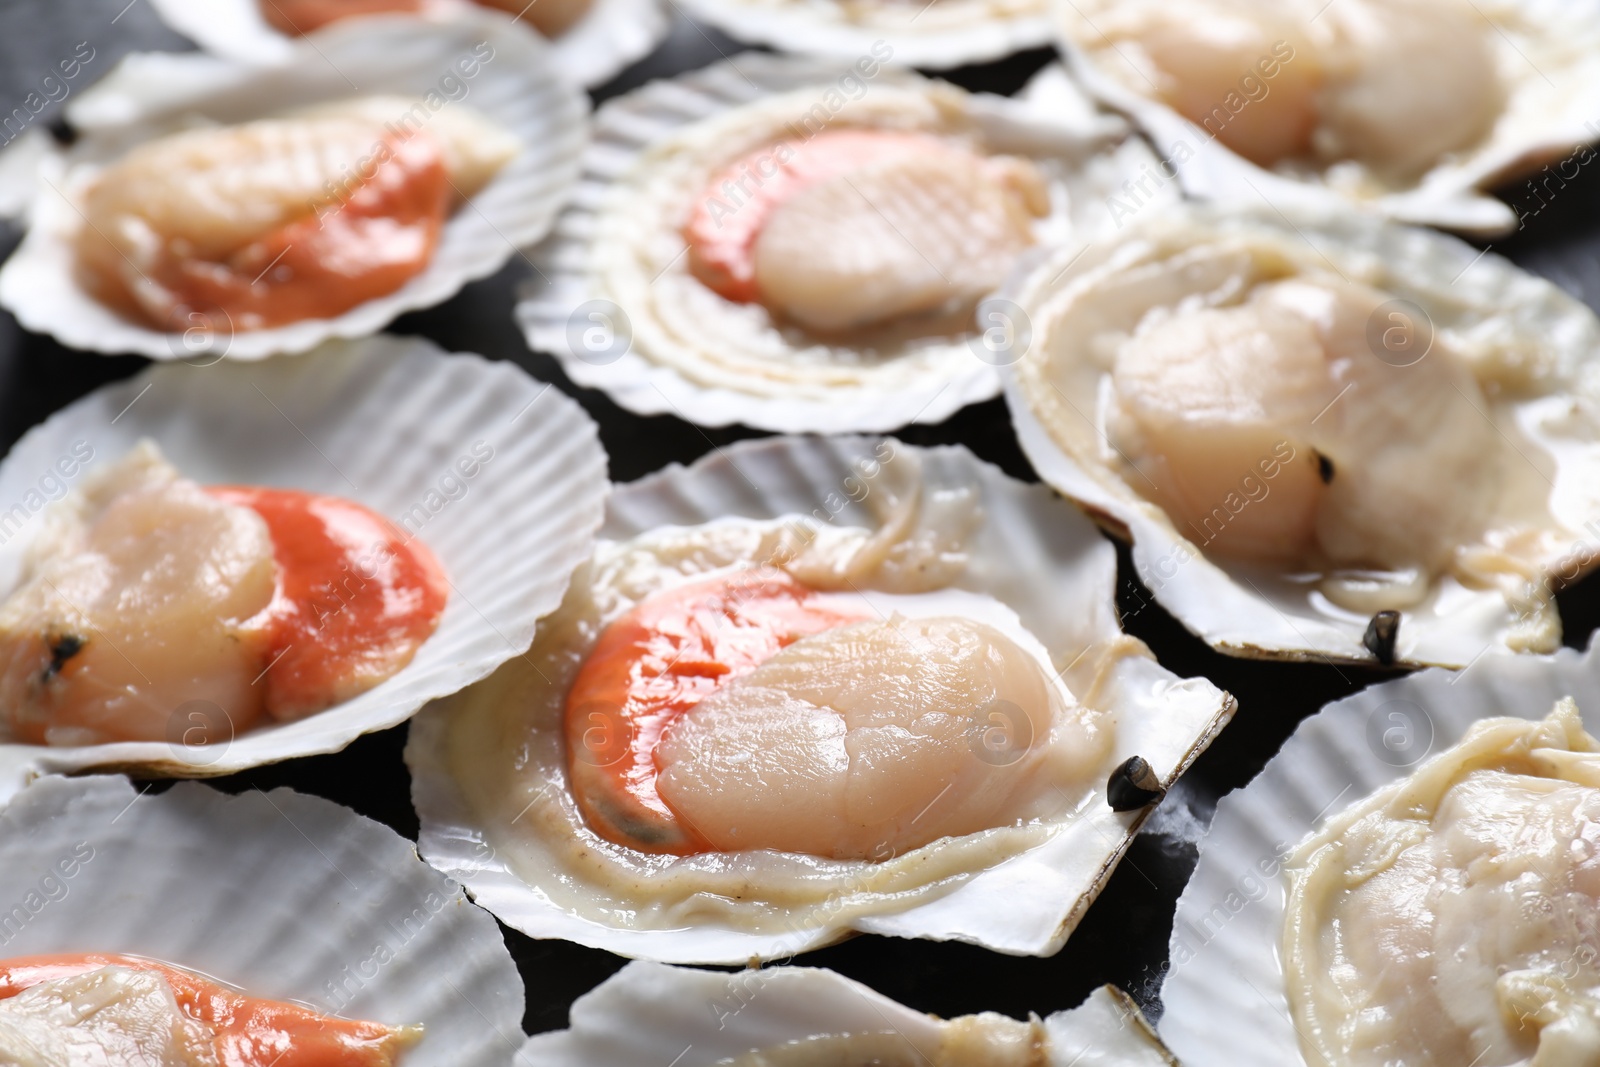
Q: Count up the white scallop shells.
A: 11